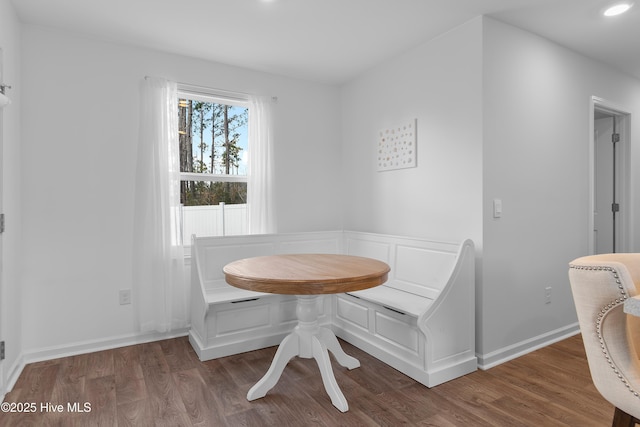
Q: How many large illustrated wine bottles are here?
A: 0